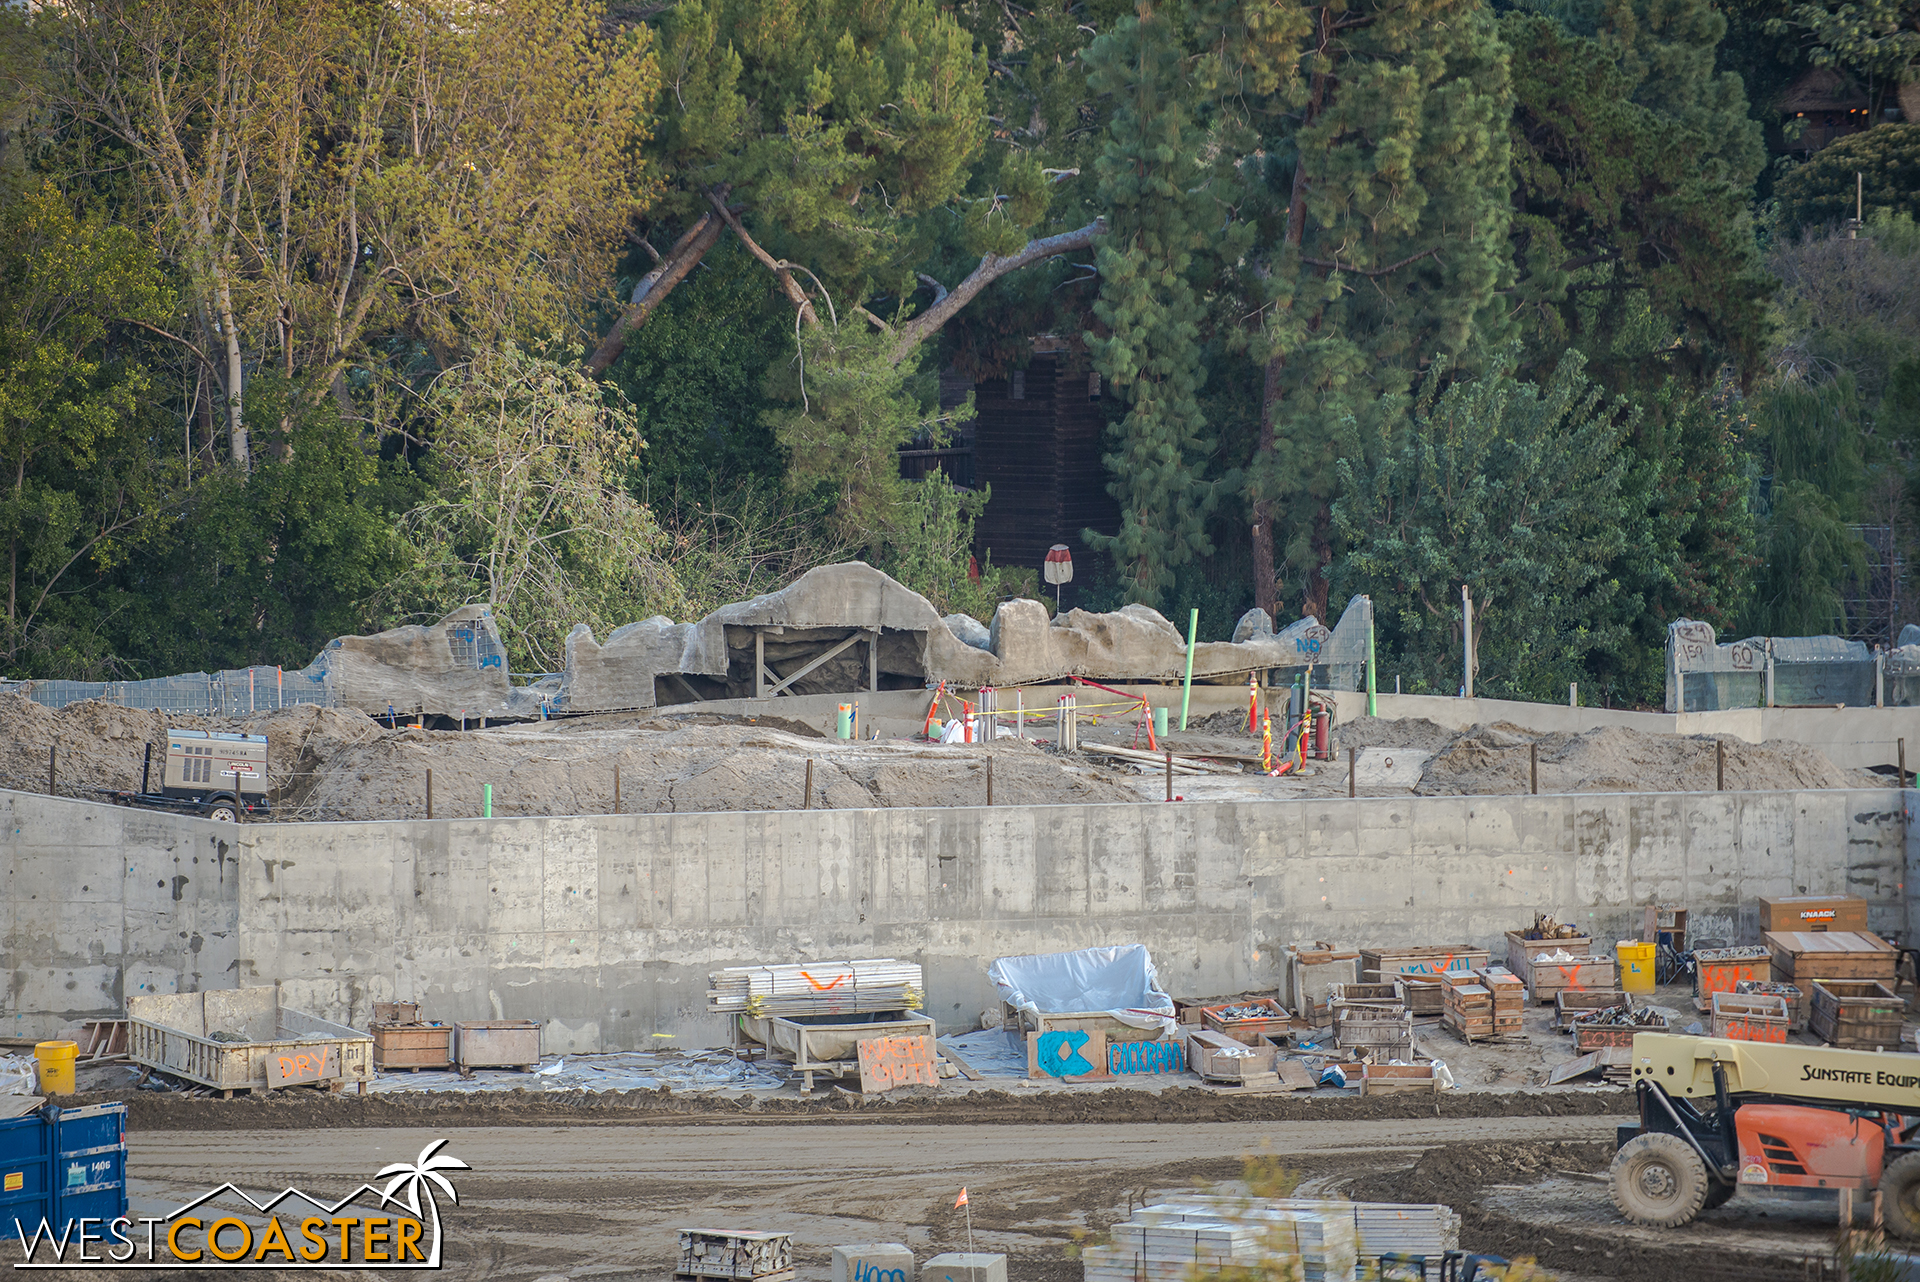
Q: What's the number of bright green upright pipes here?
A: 6